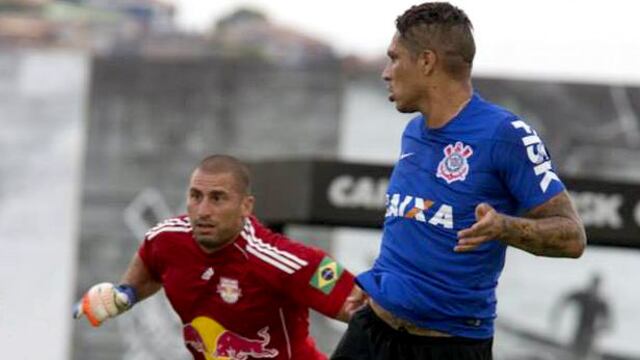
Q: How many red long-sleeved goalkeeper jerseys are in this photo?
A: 0